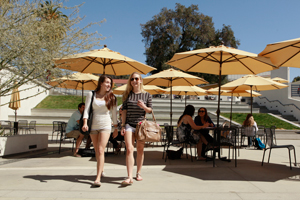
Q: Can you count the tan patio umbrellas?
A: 11